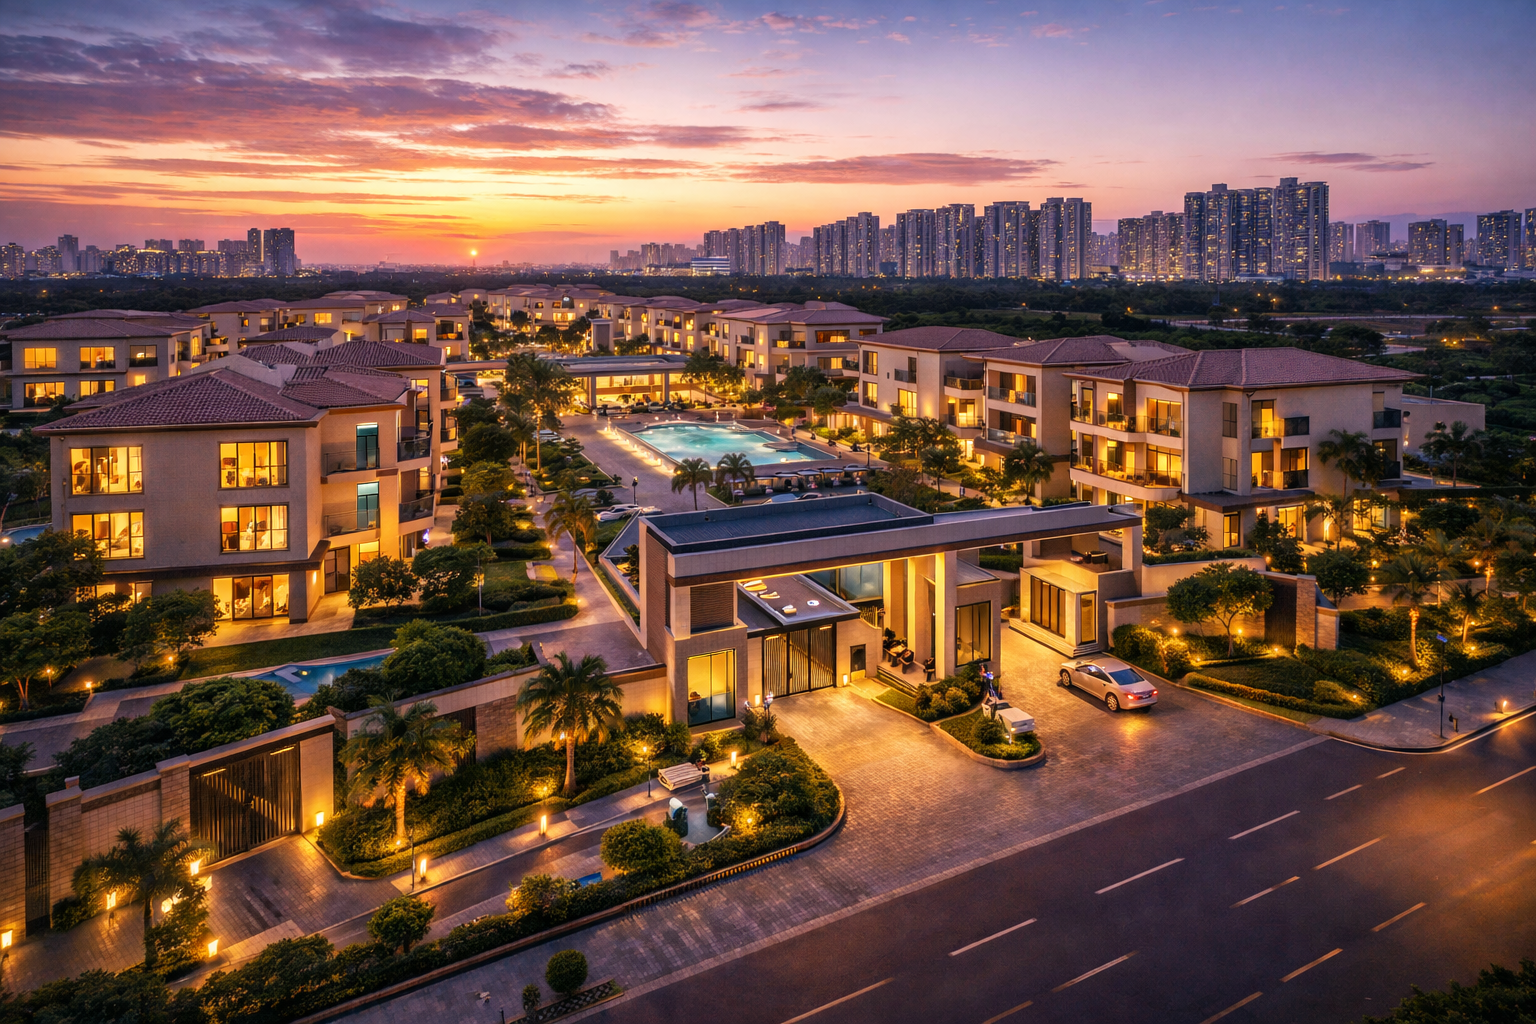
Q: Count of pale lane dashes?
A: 14